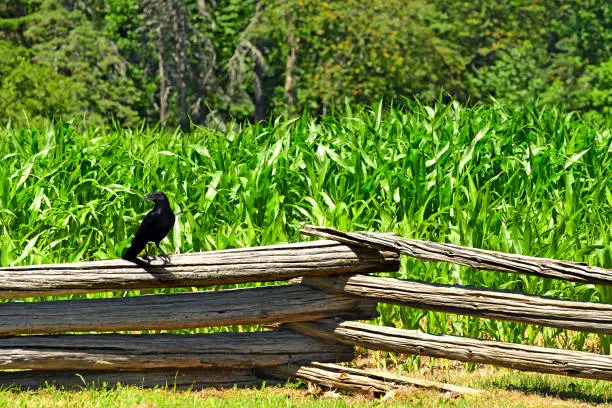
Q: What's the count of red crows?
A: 0